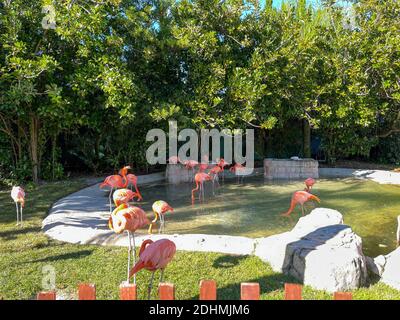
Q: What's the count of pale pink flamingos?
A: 1